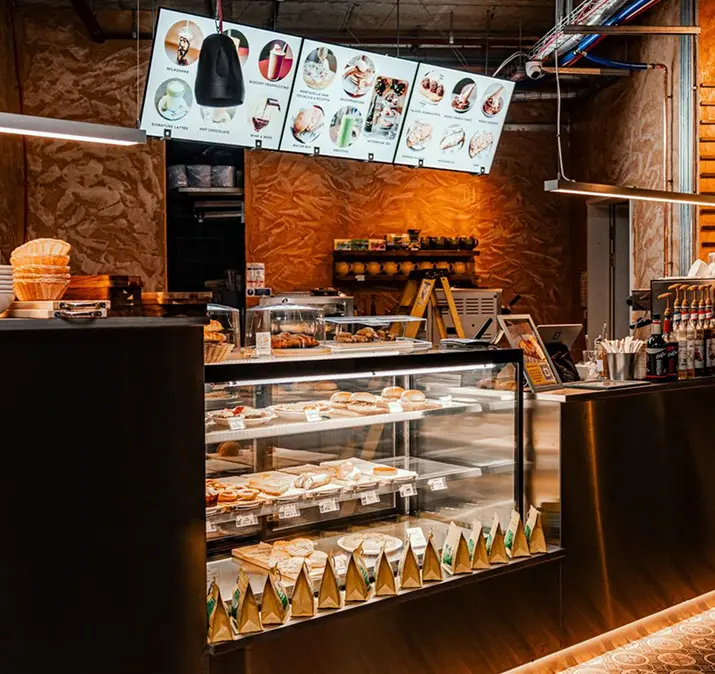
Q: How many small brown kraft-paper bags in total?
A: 14